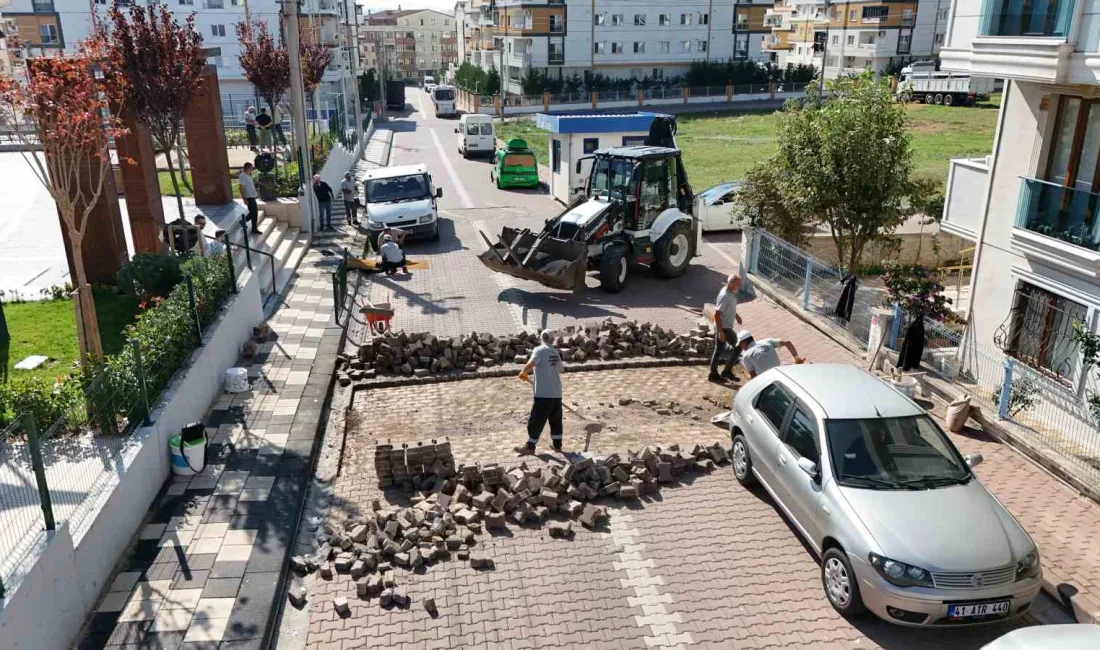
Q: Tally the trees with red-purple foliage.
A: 4